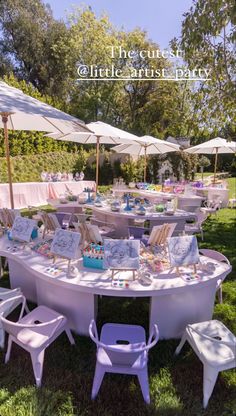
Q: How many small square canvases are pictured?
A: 8